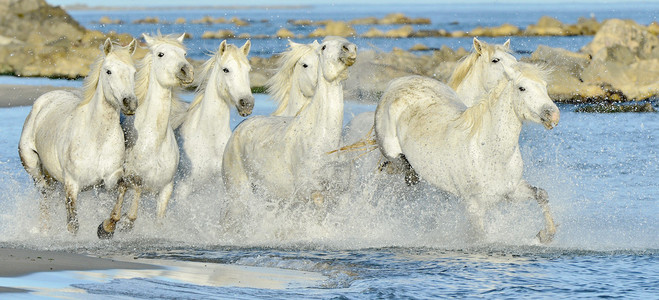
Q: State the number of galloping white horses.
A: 7